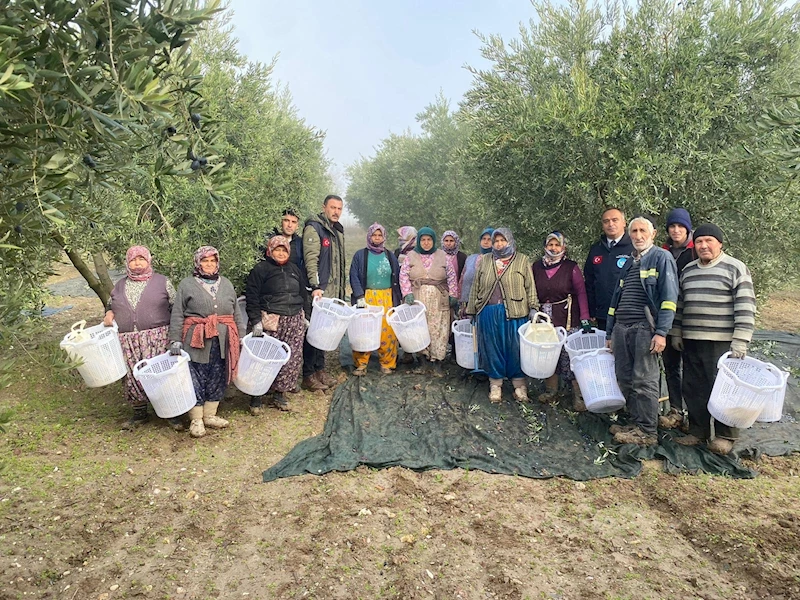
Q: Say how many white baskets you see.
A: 12